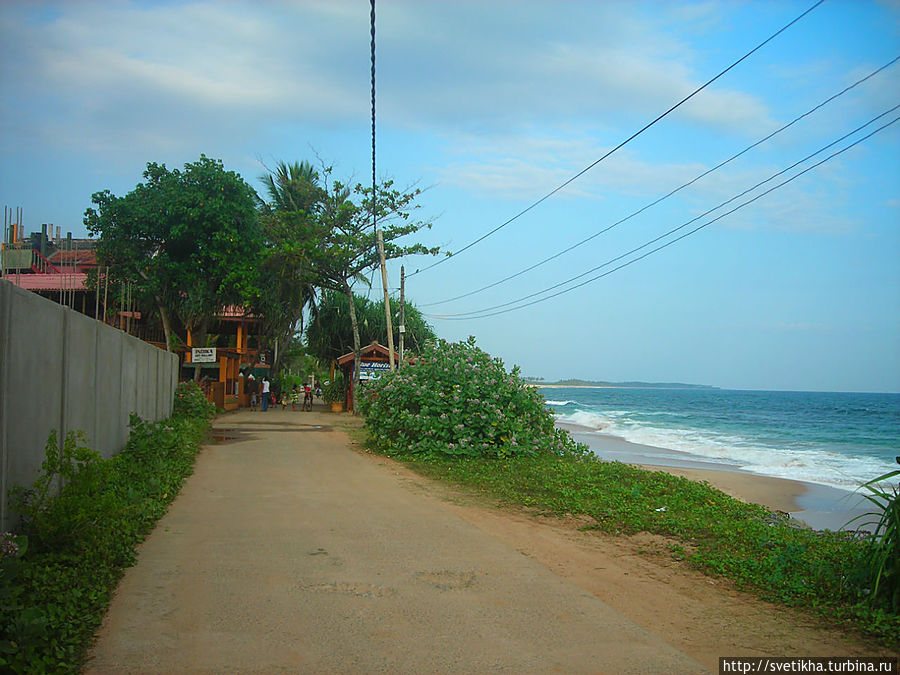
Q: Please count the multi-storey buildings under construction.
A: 1